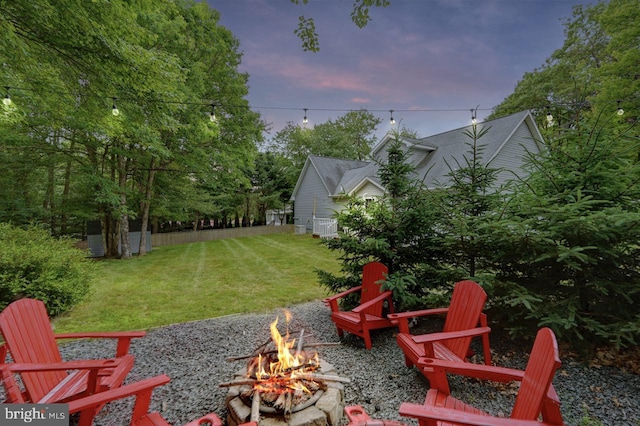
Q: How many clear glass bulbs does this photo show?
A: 8